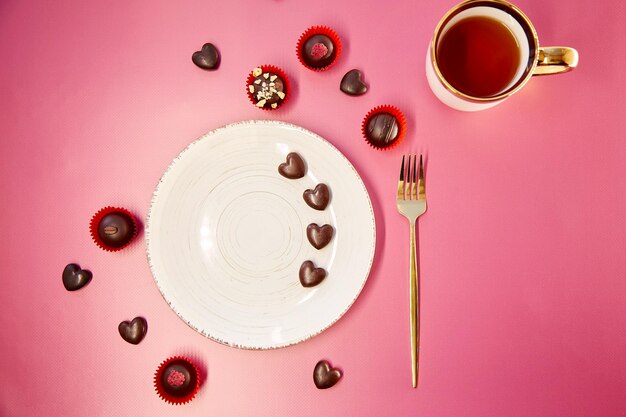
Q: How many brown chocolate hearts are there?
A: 9